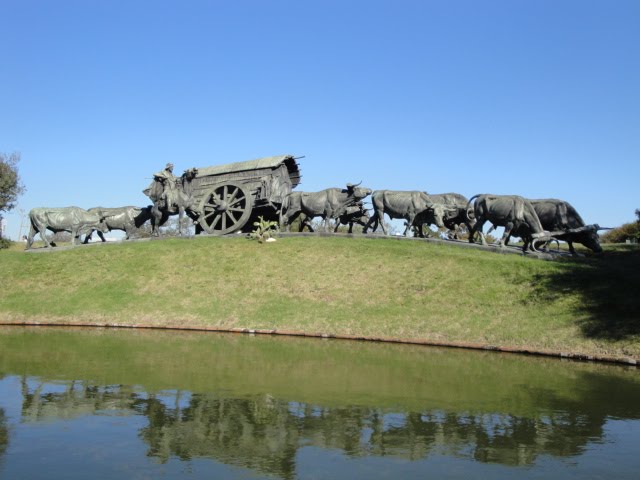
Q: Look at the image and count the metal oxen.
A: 8